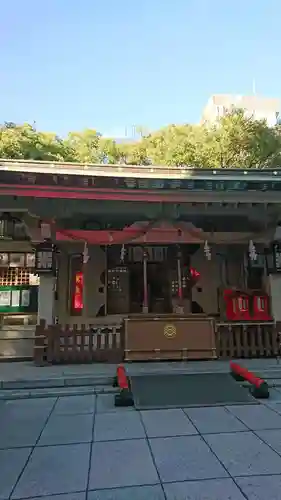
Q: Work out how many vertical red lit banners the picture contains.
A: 1